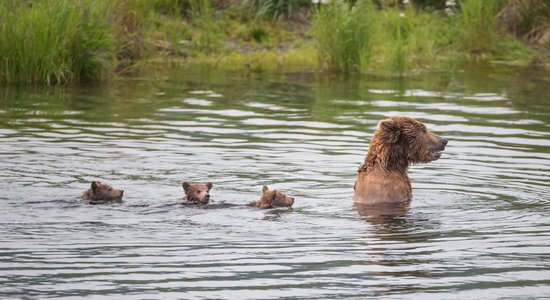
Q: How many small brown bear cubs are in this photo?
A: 3